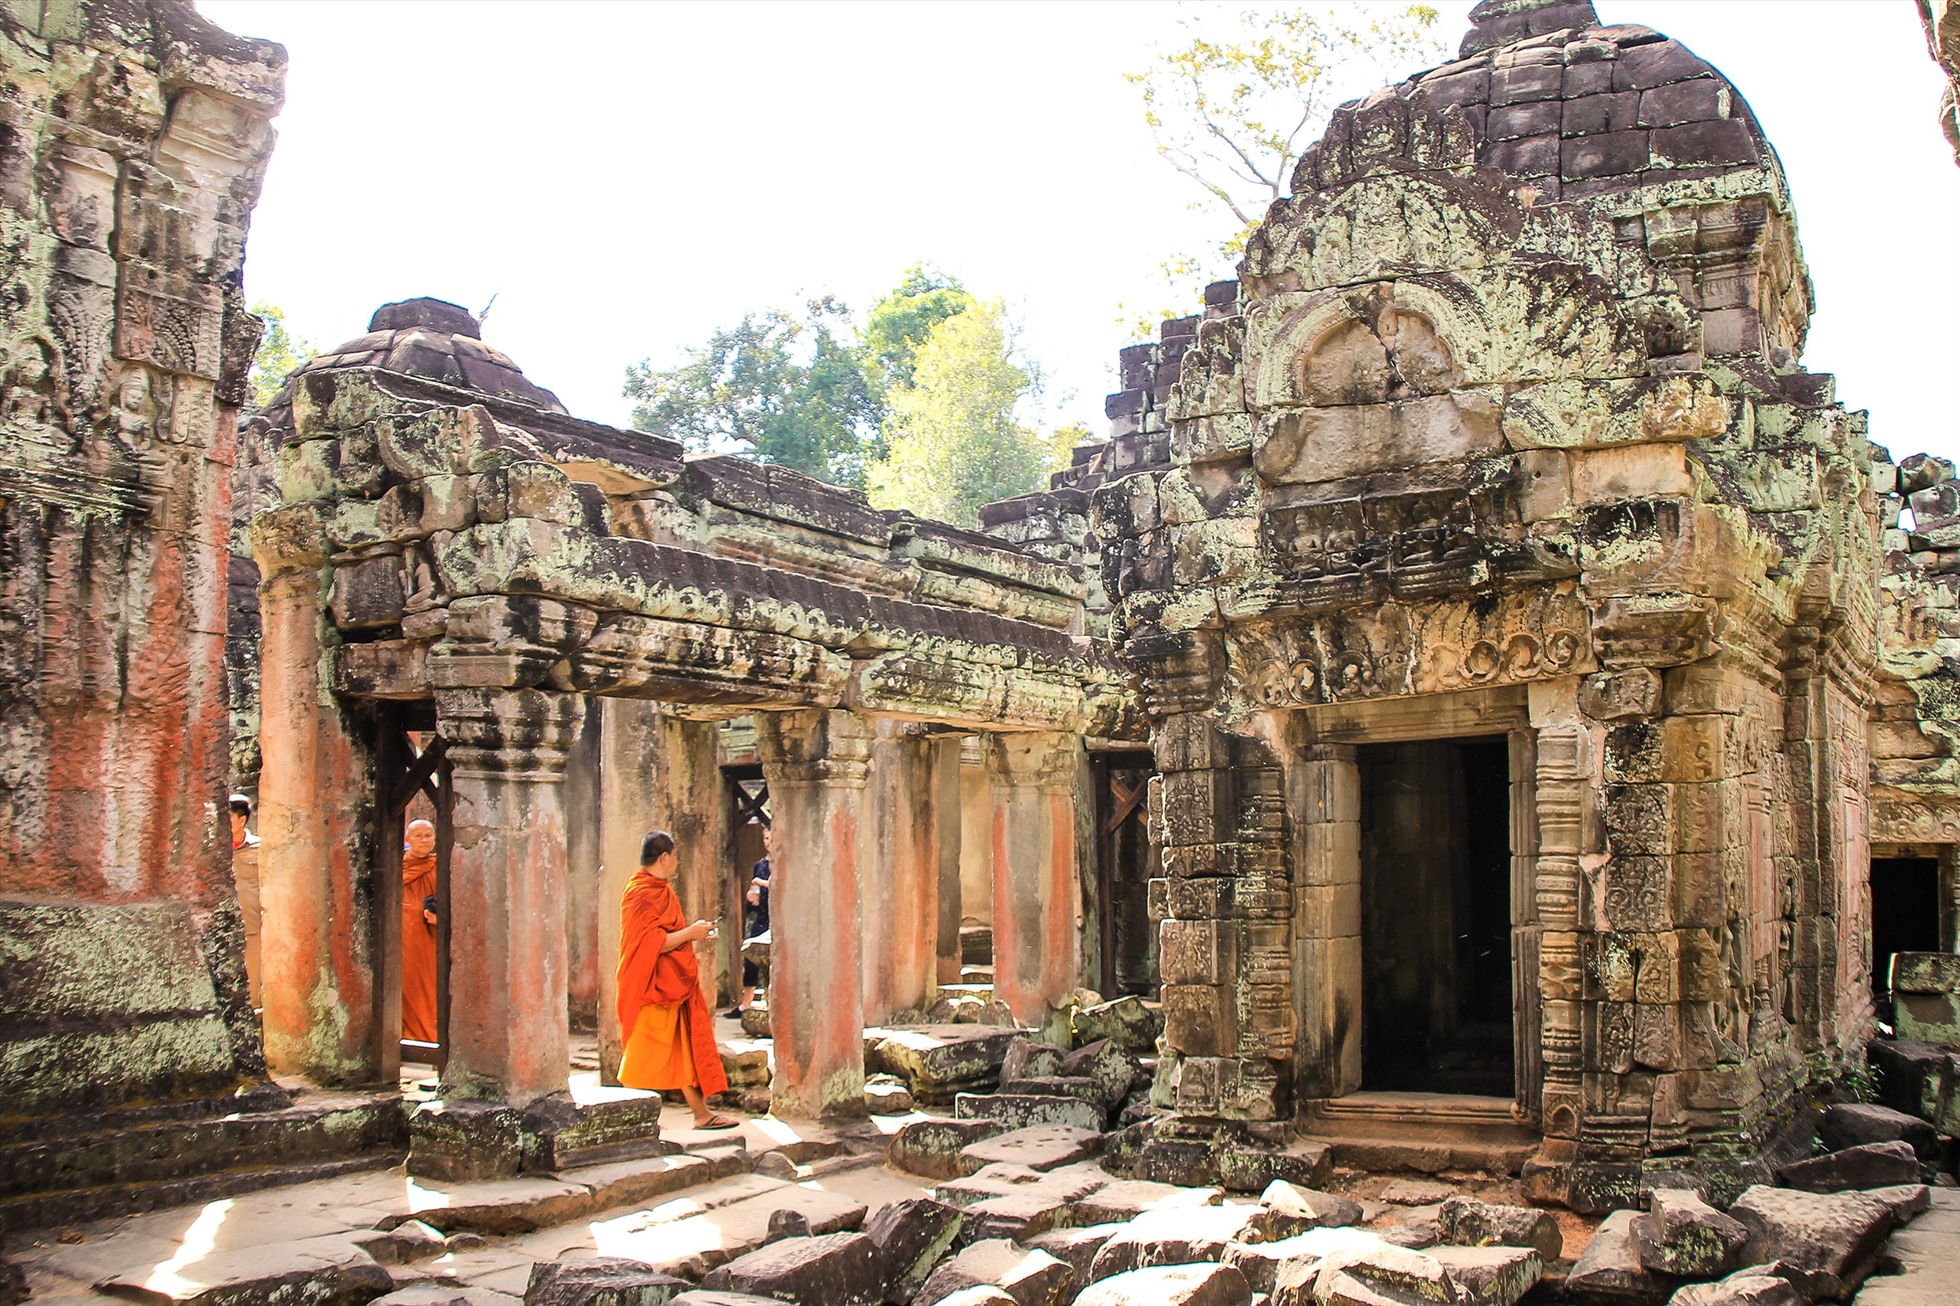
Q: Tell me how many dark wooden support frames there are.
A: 3